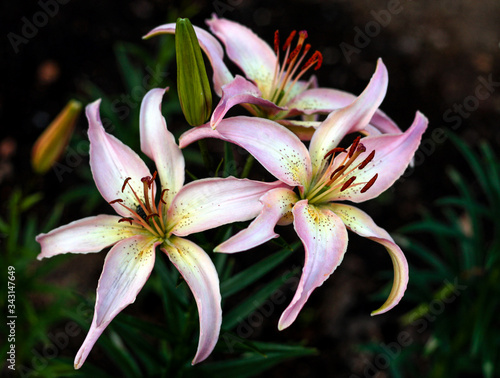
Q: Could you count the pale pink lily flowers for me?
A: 3